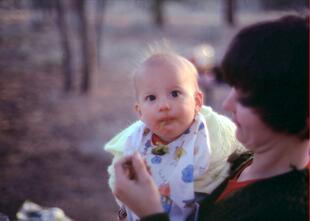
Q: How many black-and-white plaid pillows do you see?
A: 0